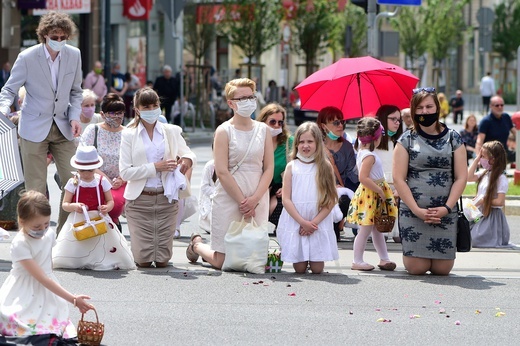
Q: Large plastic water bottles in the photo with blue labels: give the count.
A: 0